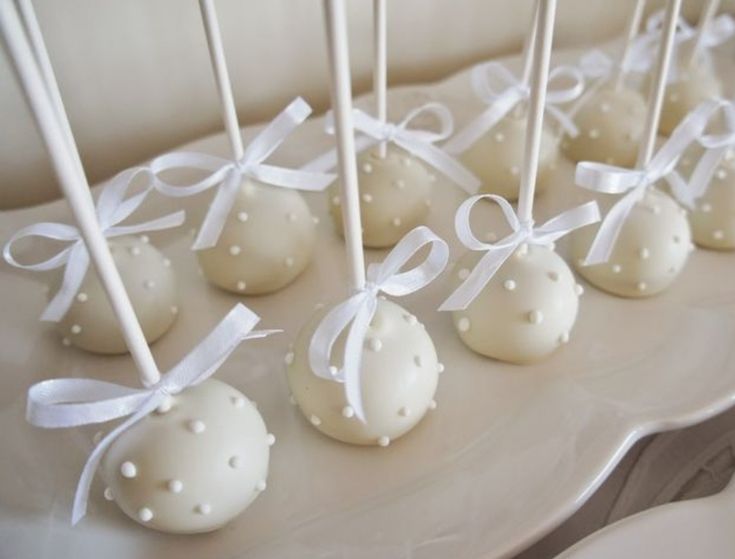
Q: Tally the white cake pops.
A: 11